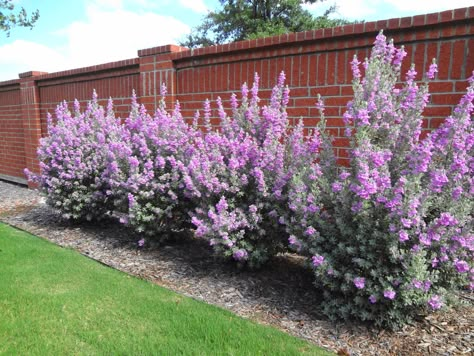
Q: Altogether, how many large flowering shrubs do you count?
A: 4